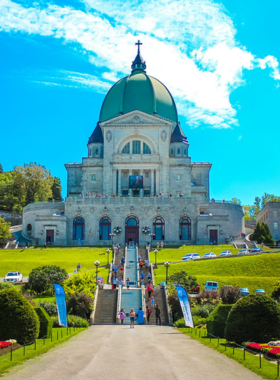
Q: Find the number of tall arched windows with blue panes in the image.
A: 4